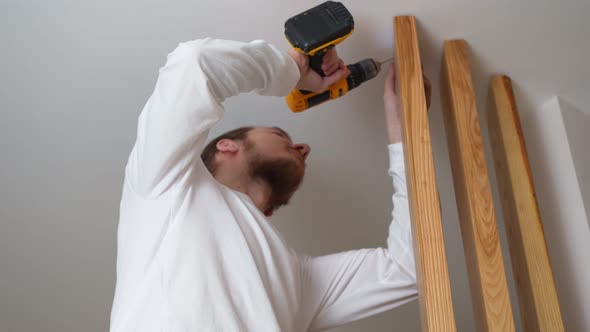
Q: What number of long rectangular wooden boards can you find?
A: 3